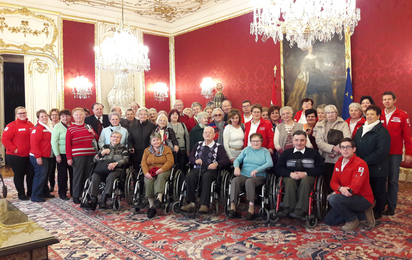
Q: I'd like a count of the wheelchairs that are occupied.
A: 5